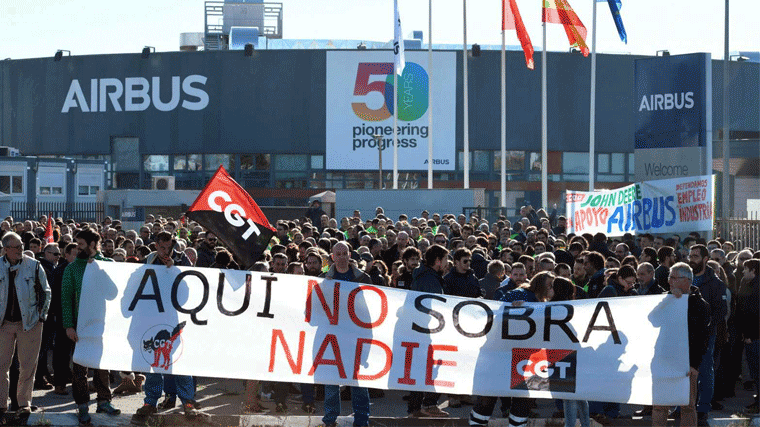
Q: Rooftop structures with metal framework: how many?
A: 1